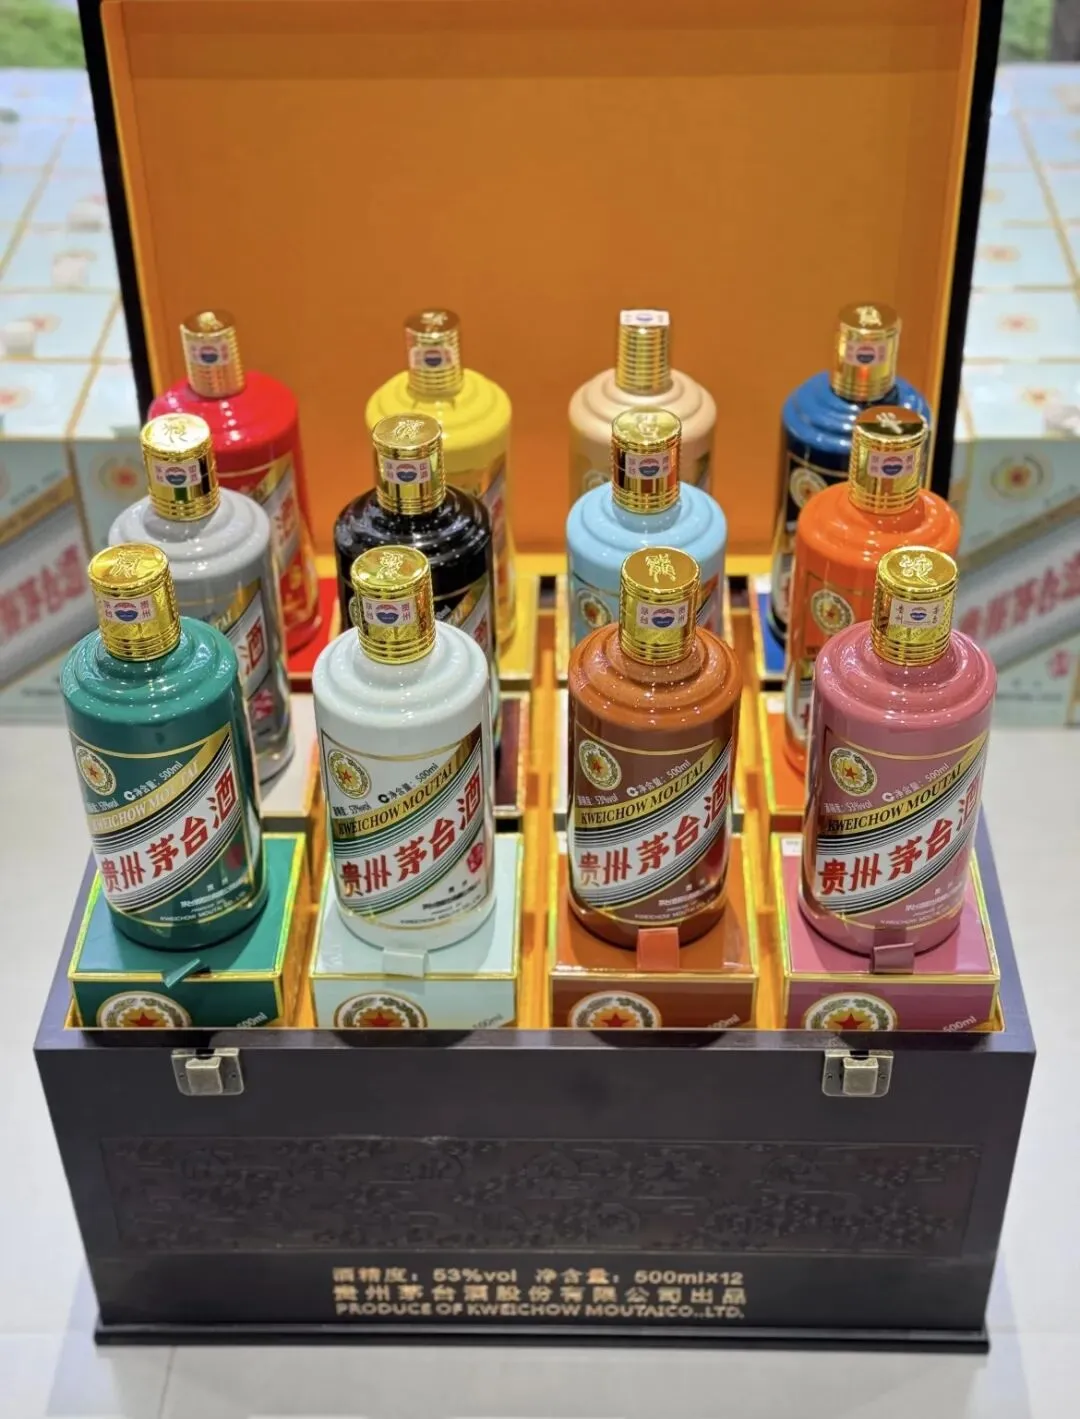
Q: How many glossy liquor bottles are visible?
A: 12